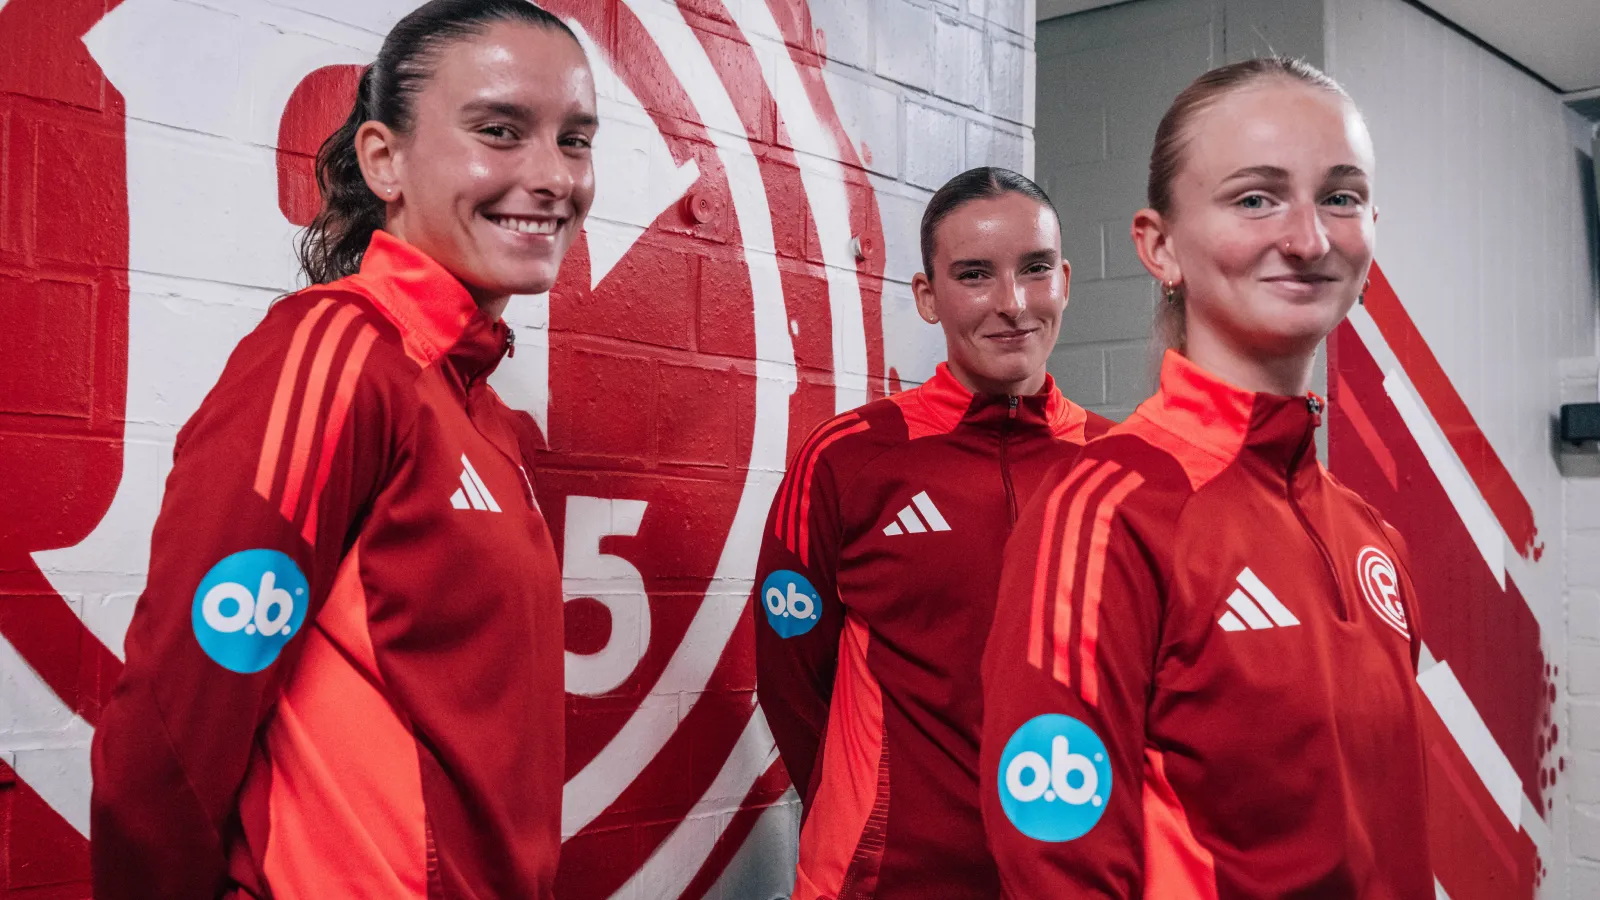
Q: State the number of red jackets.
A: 3